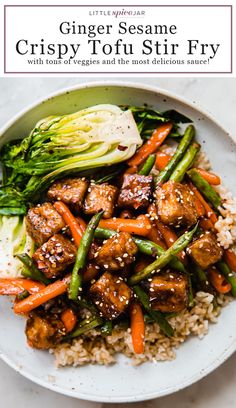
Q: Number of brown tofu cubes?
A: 11